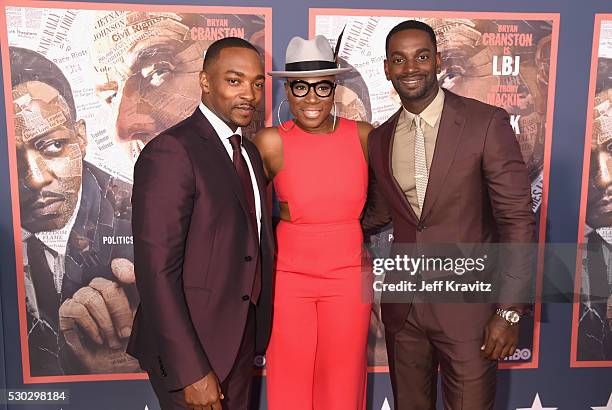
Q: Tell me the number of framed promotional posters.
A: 3